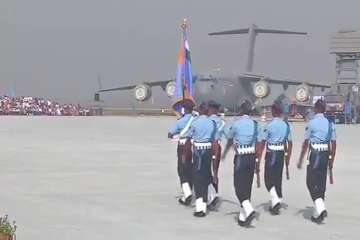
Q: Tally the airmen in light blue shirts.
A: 6